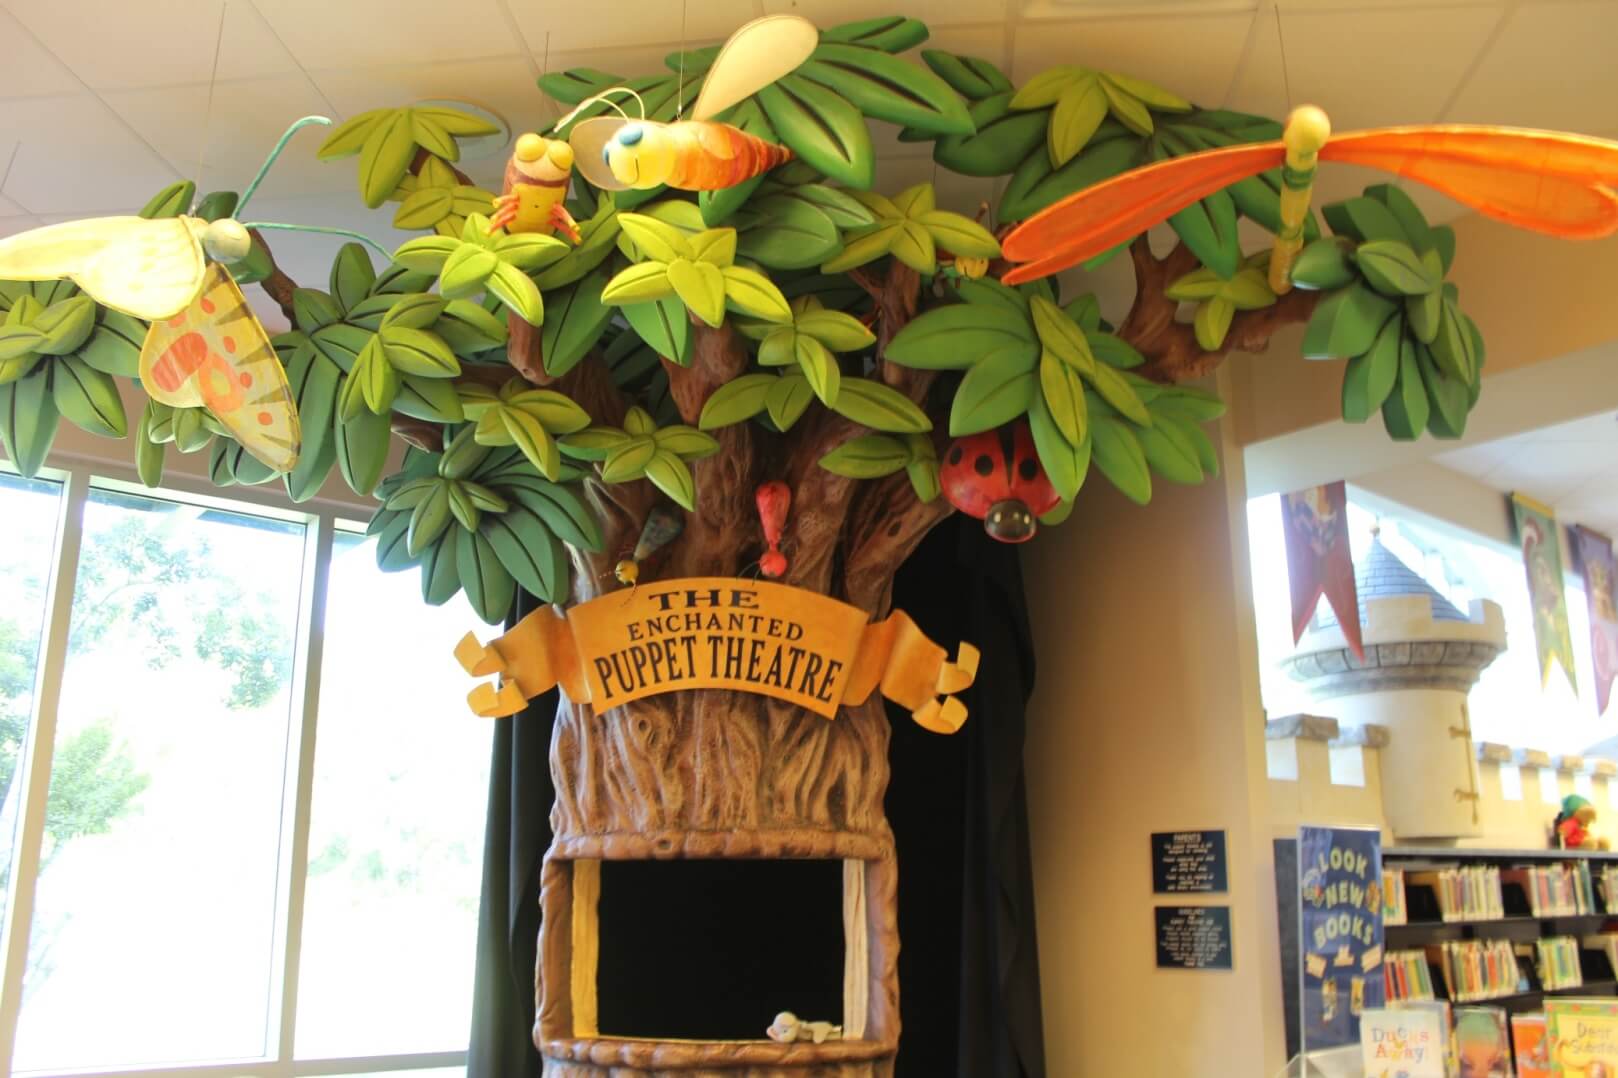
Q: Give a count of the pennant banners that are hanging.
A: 3